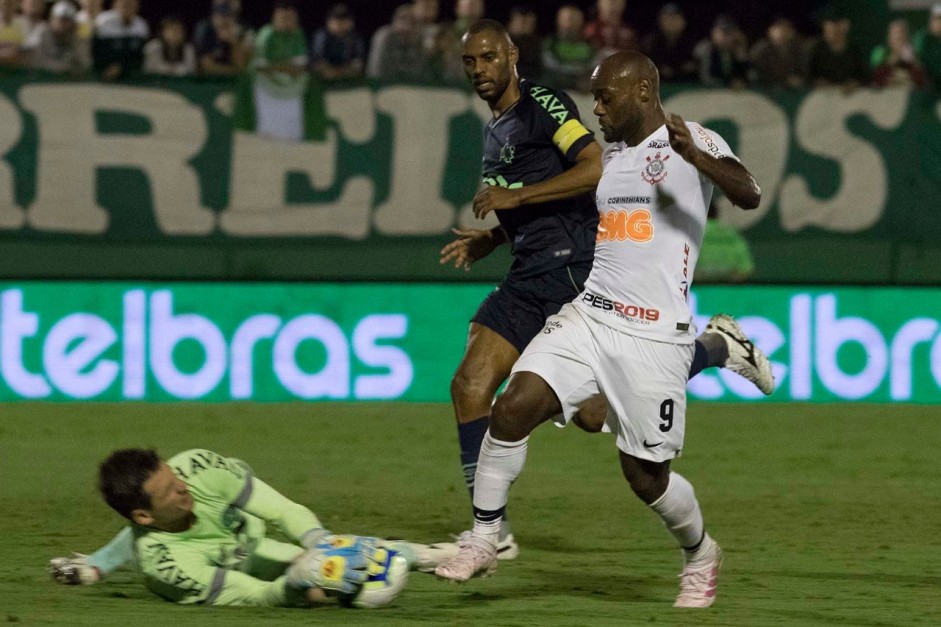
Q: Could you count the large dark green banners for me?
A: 1